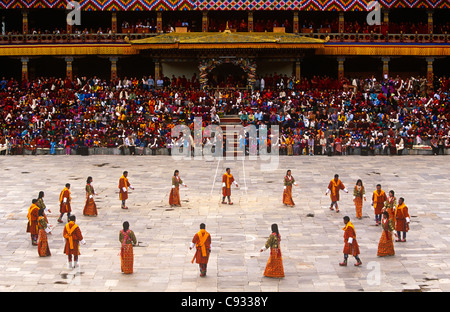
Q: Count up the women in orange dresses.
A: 10